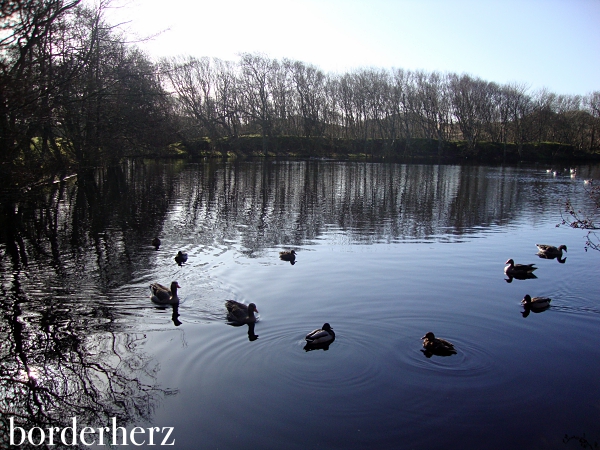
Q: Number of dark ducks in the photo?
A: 10